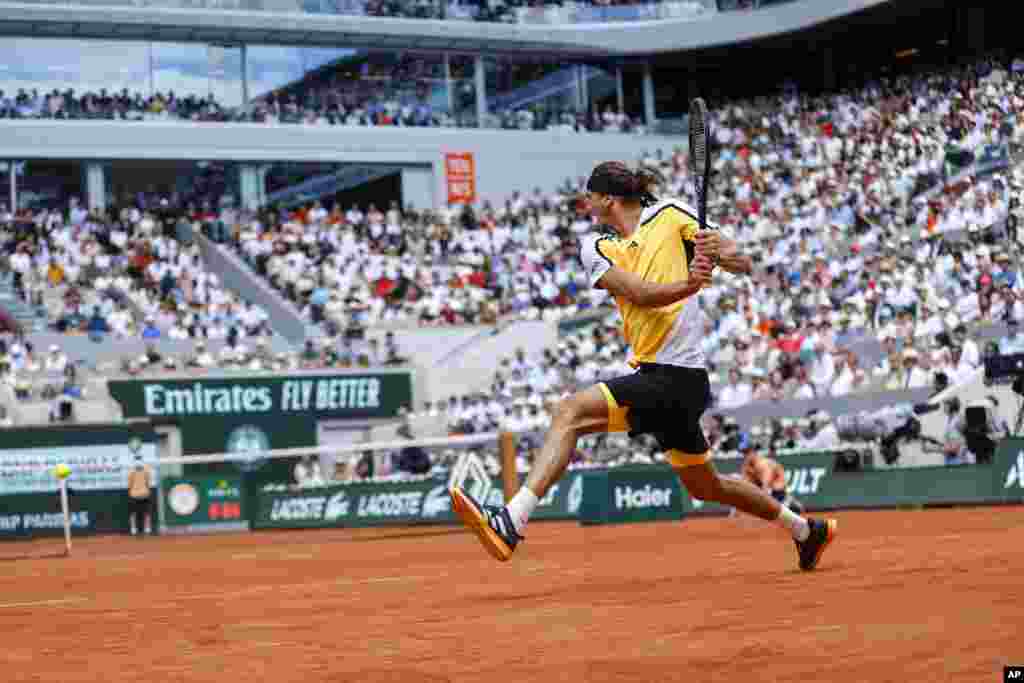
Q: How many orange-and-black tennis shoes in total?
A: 2